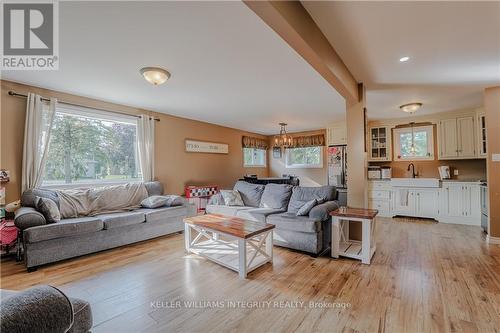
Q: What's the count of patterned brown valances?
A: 2